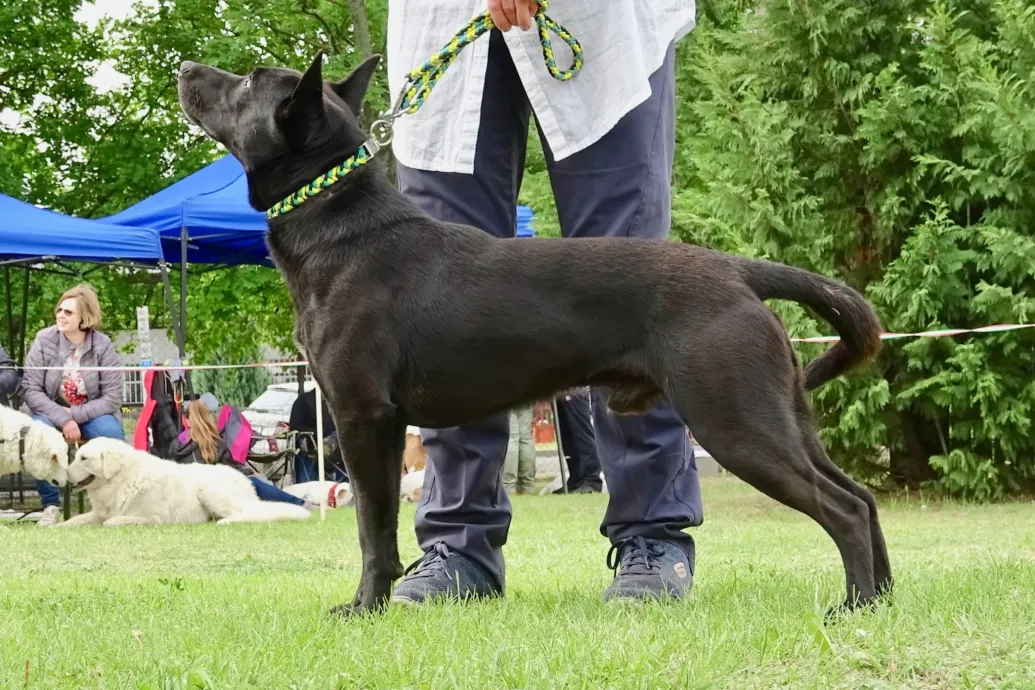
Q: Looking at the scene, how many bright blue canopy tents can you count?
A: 2